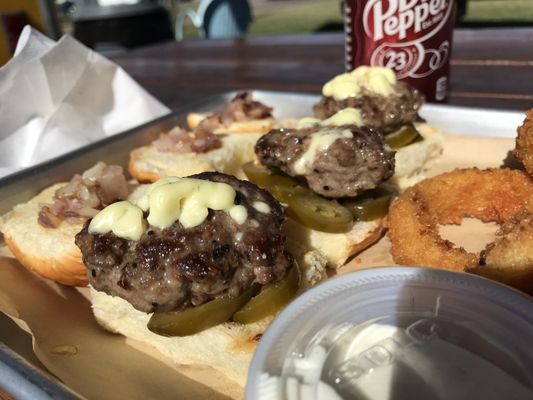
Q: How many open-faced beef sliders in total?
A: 3